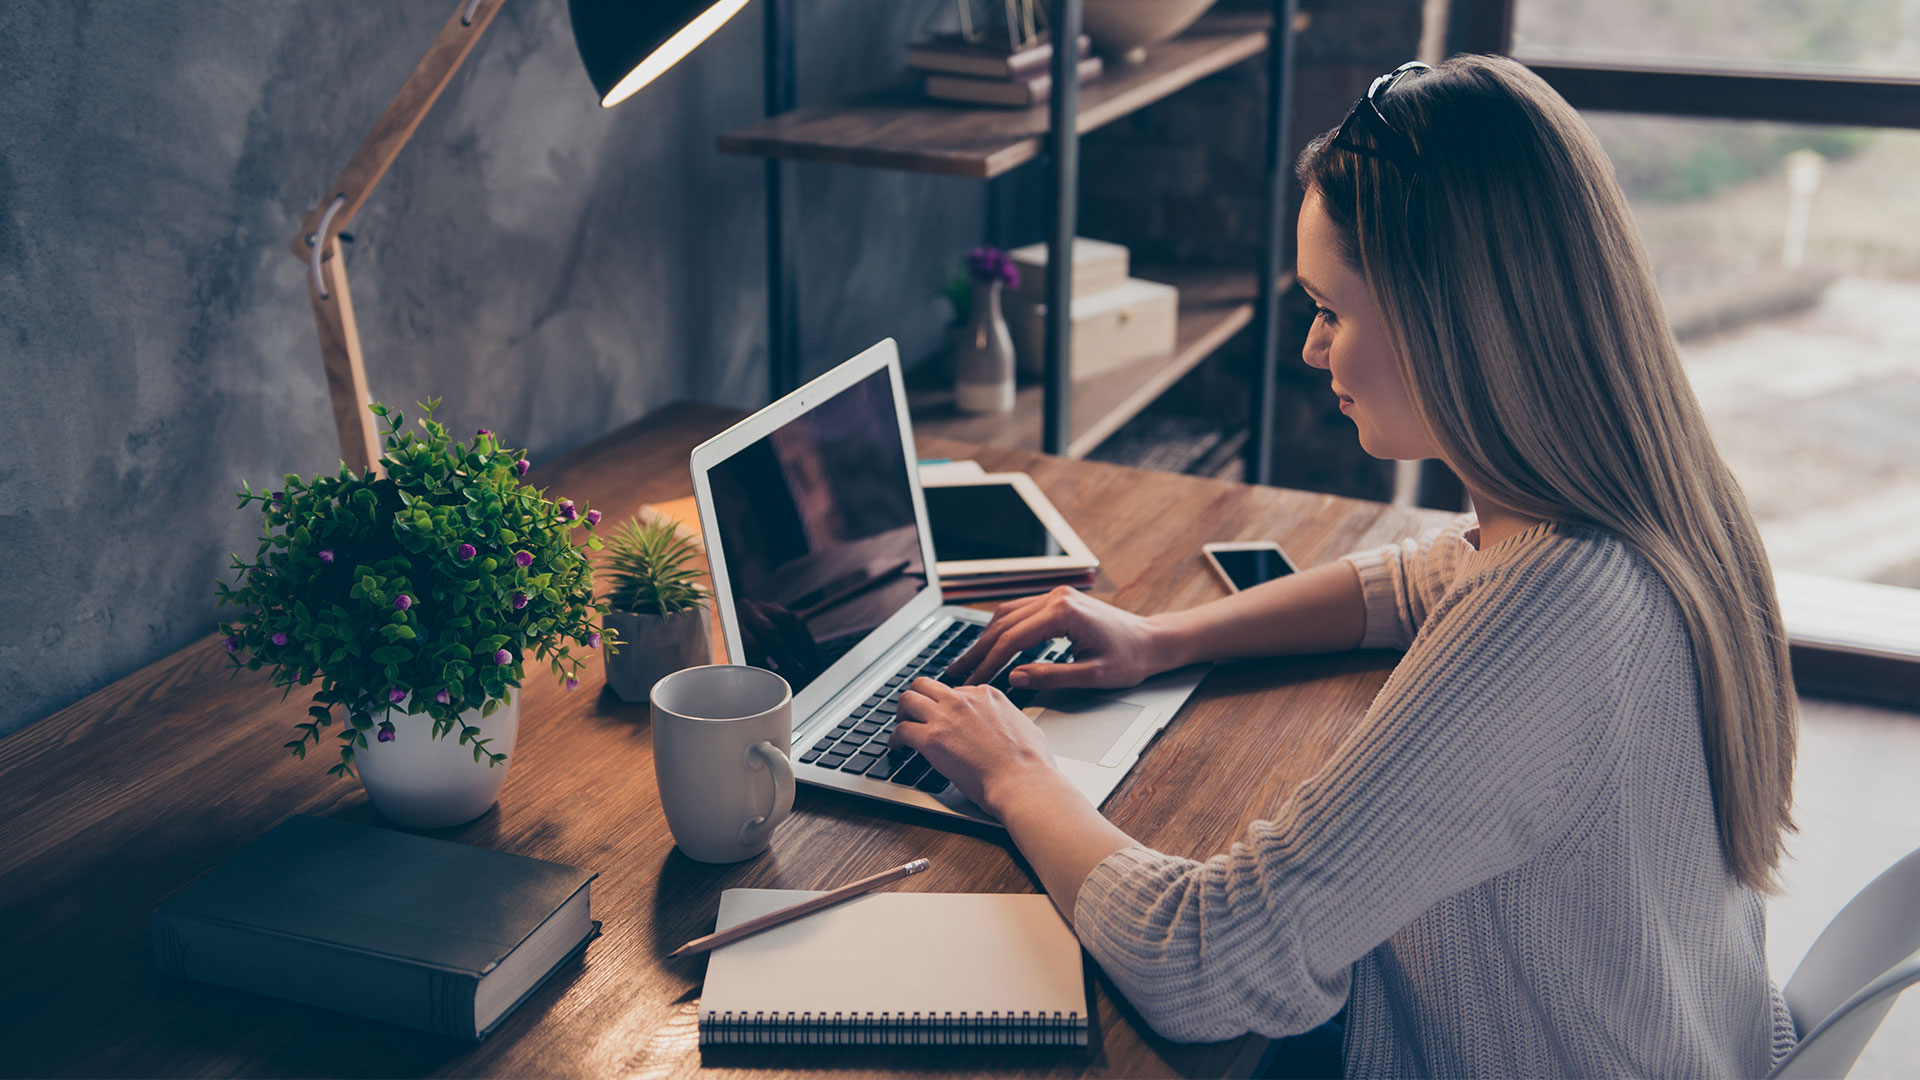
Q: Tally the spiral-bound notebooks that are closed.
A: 1